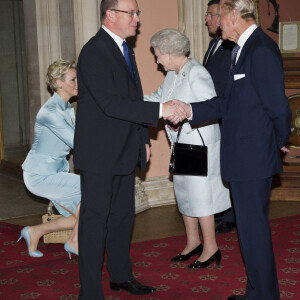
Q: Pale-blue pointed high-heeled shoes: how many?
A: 2